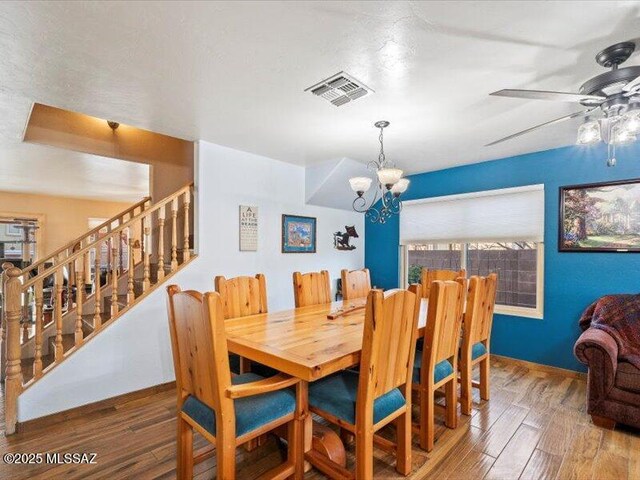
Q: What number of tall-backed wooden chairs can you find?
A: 8